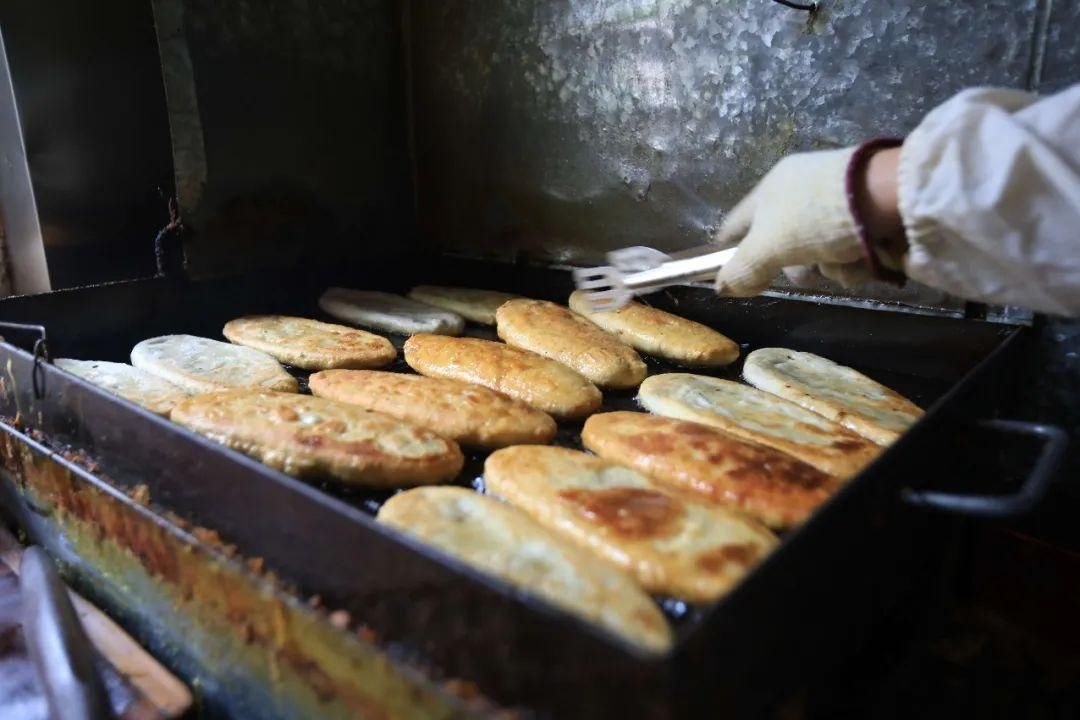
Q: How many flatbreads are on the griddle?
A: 15